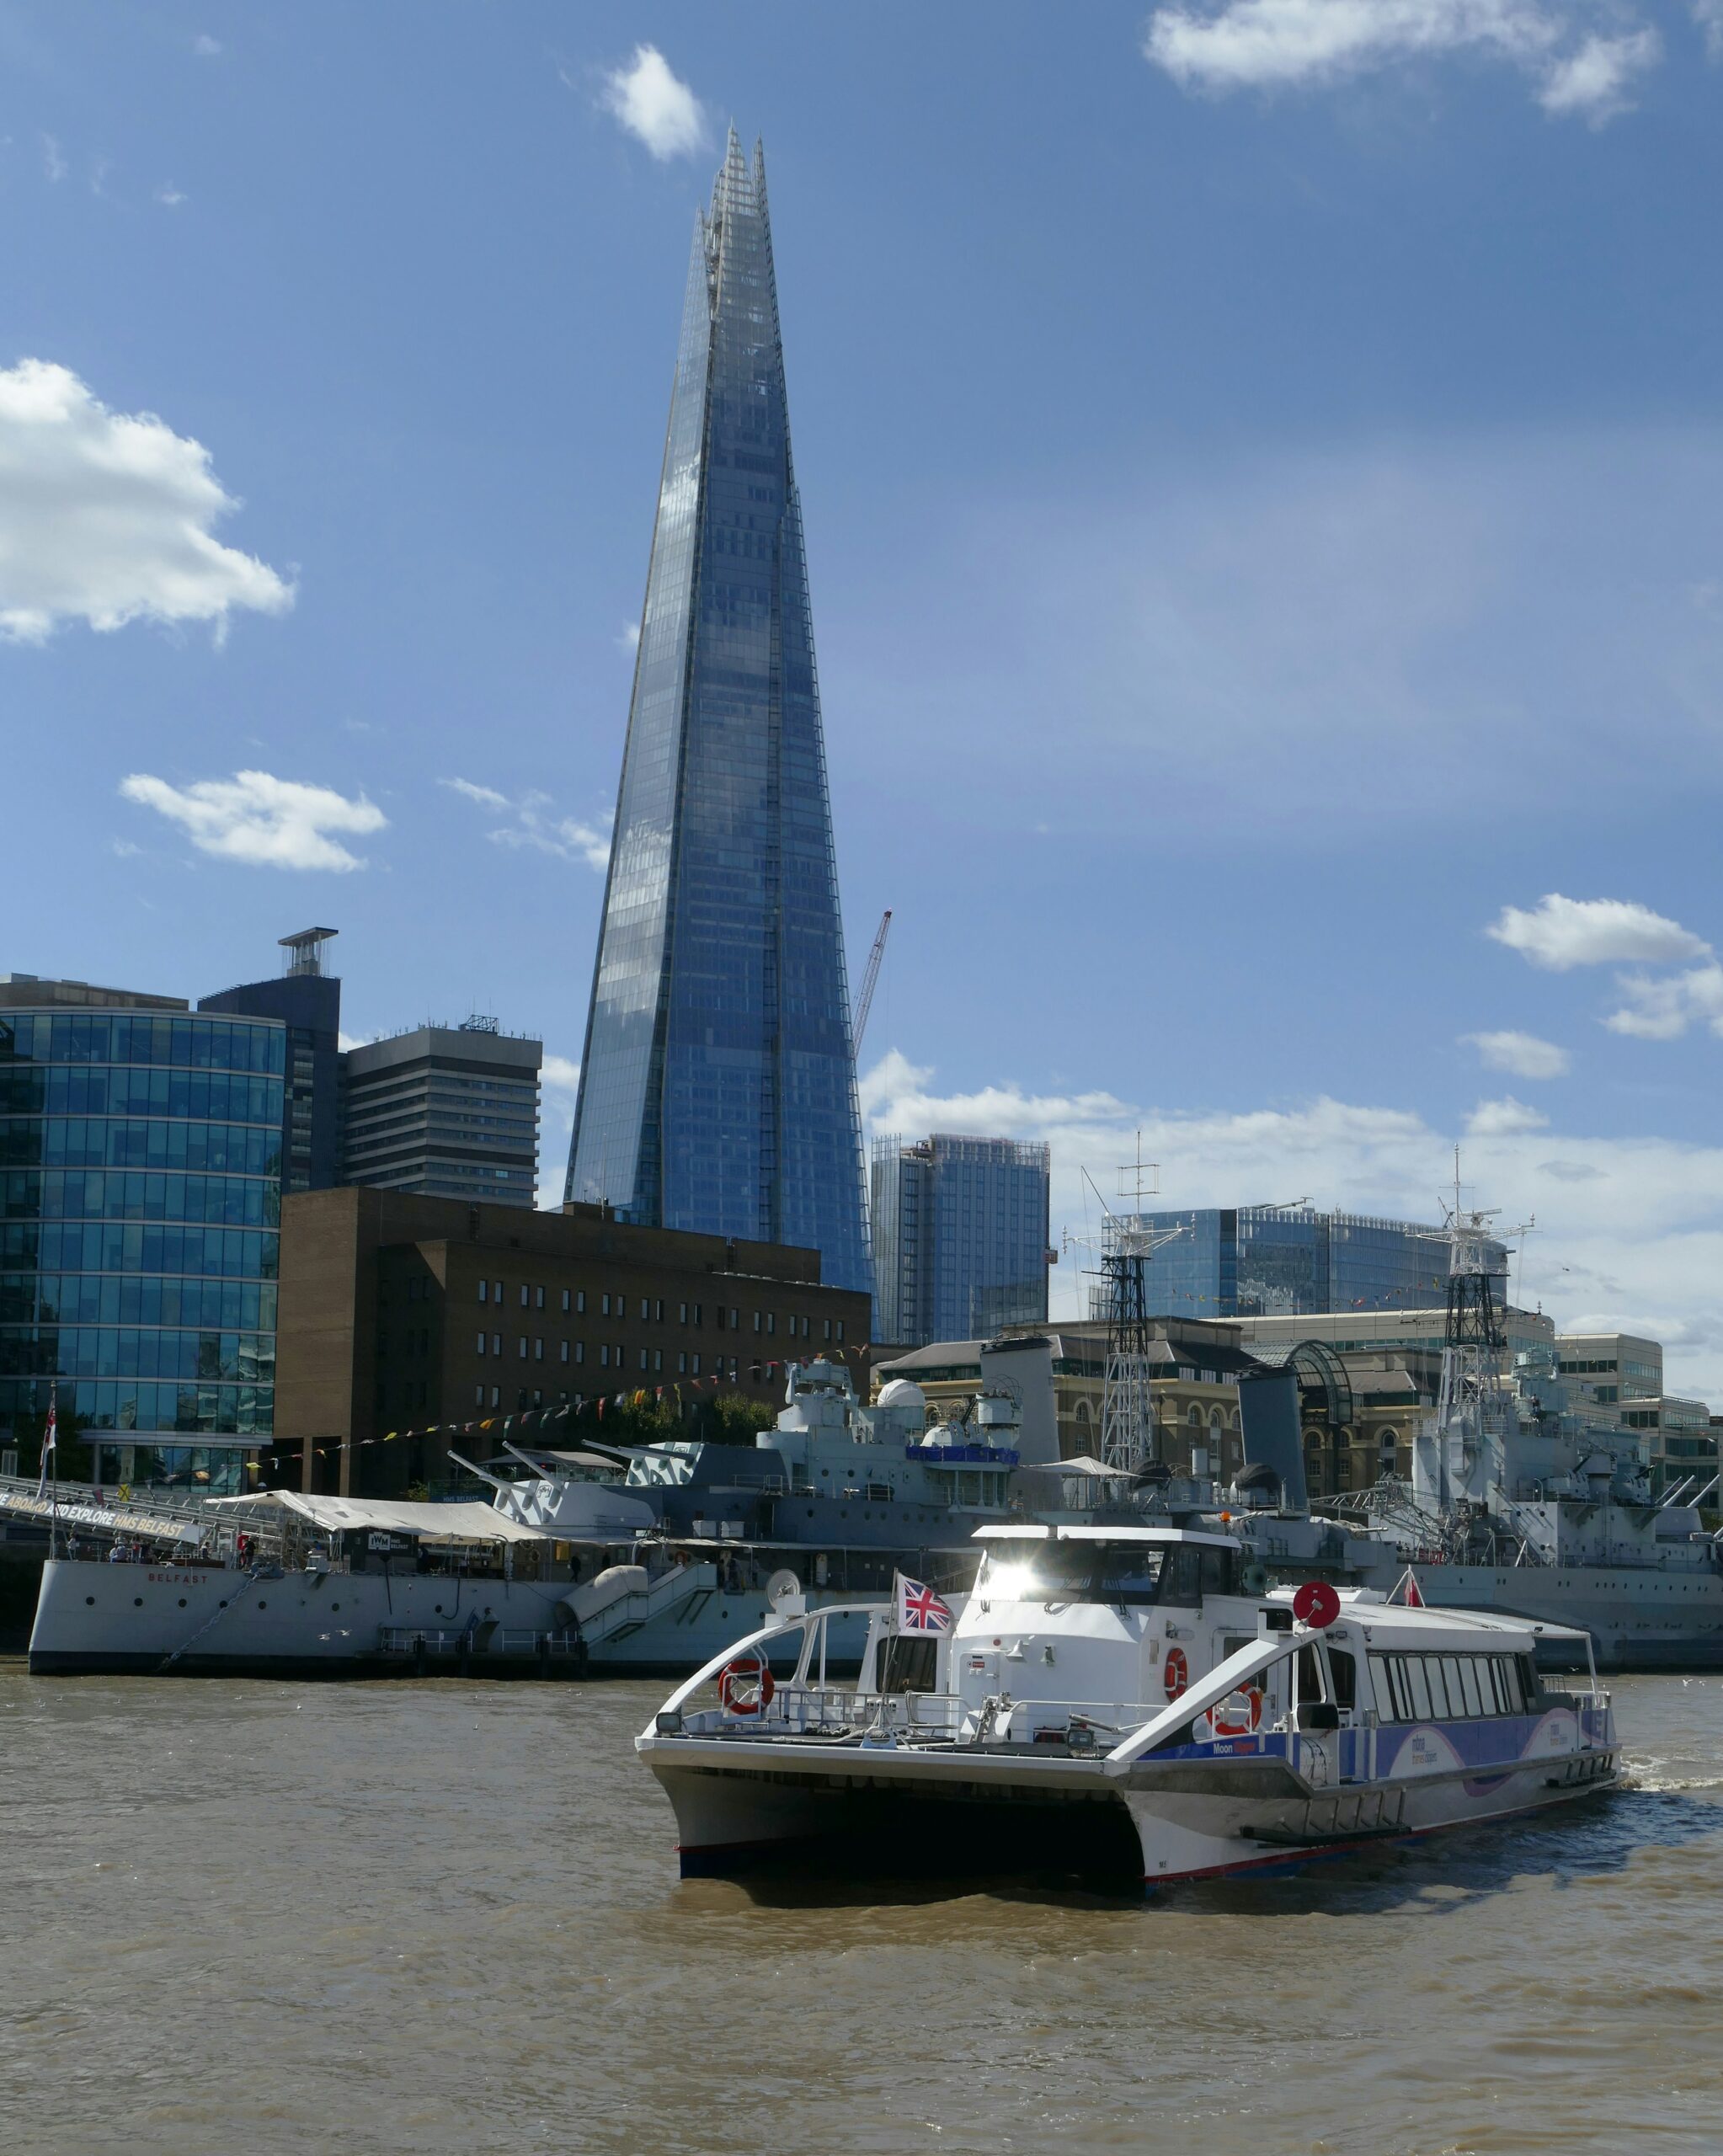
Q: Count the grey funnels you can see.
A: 2